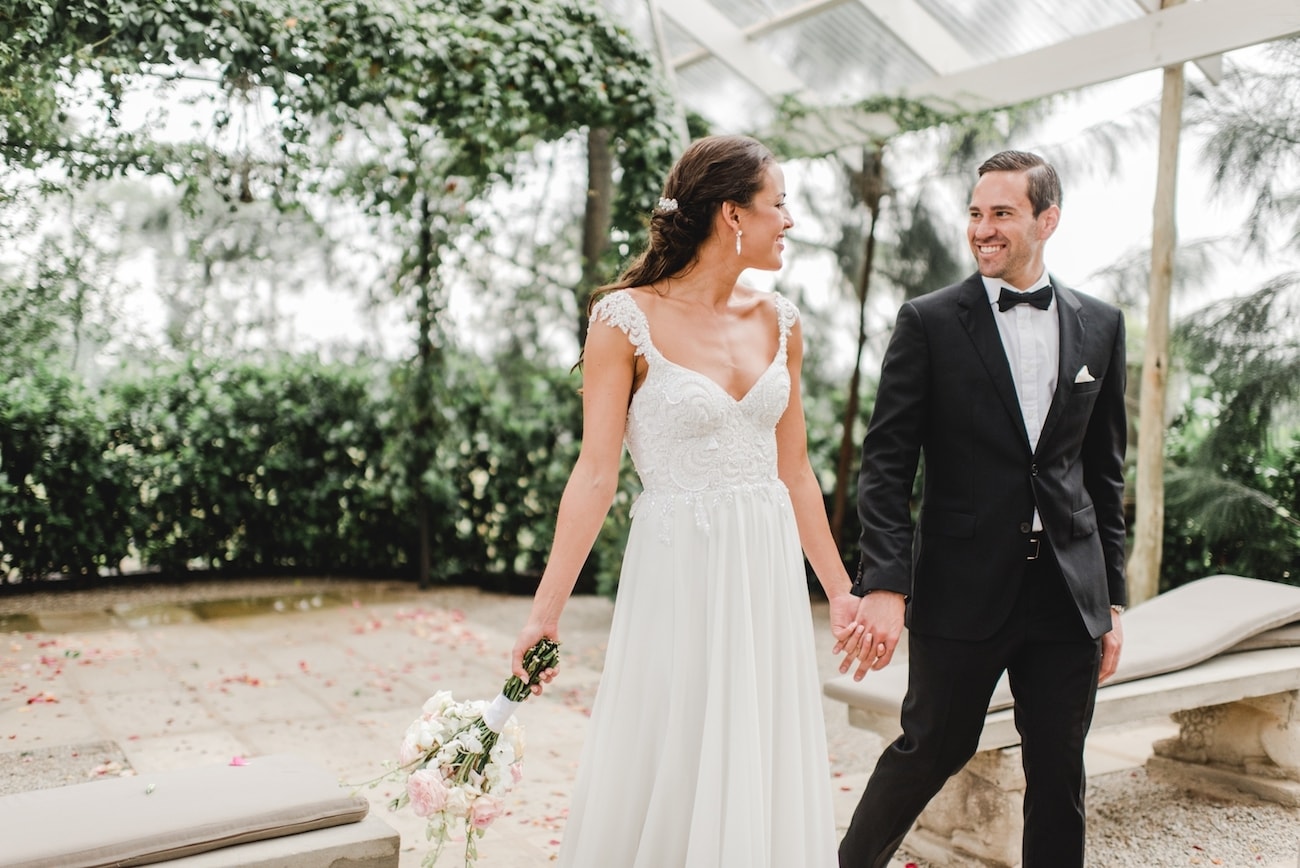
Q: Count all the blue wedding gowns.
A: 0